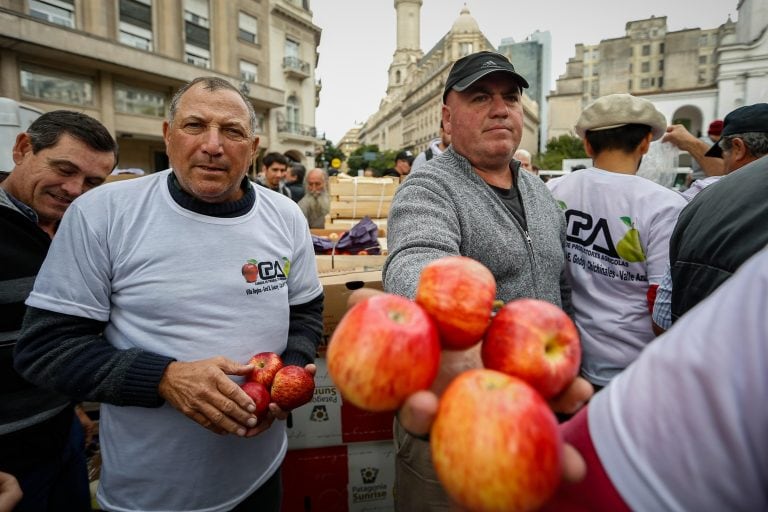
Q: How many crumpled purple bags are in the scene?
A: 1